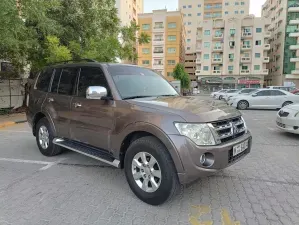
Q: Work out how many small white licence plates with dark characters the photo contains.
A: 1